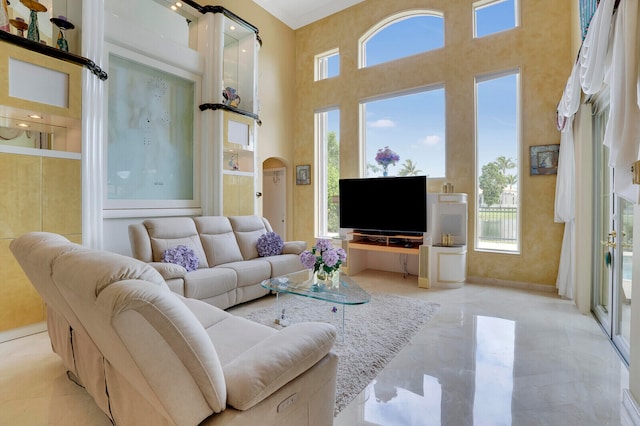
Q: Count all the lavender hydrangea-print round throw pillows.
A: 2